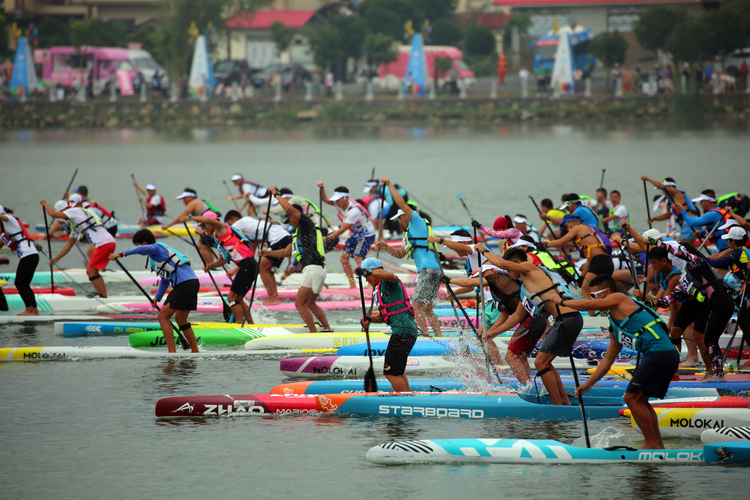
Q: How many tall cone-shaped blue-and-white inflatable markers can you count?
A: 4